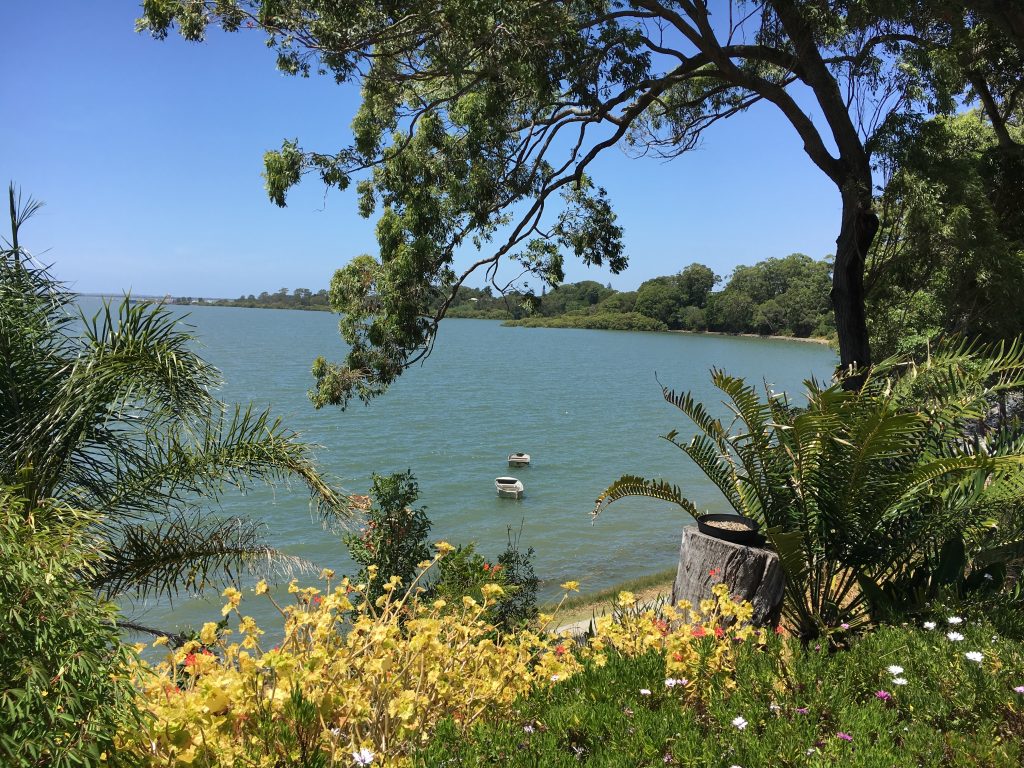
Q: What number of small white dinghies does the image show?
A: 2